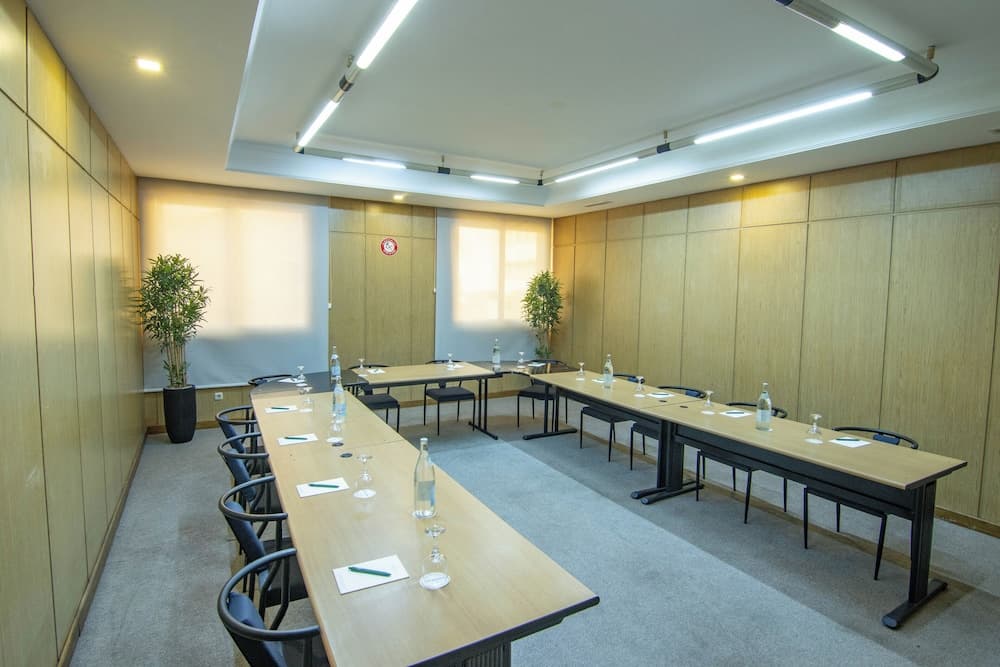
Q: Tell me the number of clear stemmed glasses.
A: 12